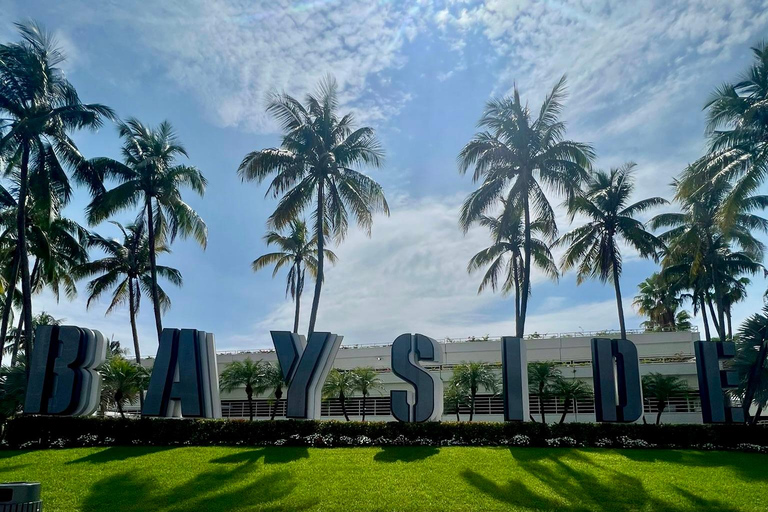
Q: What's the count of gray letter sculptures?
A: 7